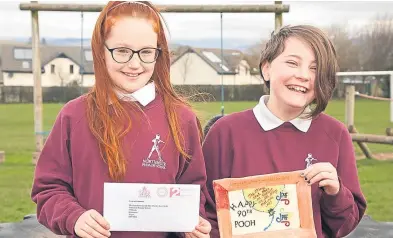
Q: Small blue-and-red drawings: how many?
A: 2